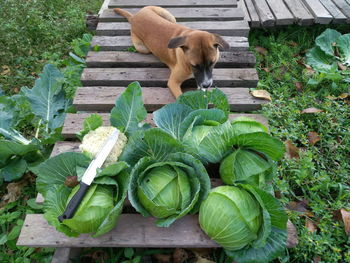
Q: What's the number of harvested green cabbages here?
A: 6